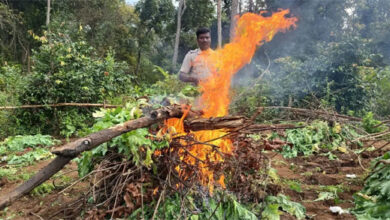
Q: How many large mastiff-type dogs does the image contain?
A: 0